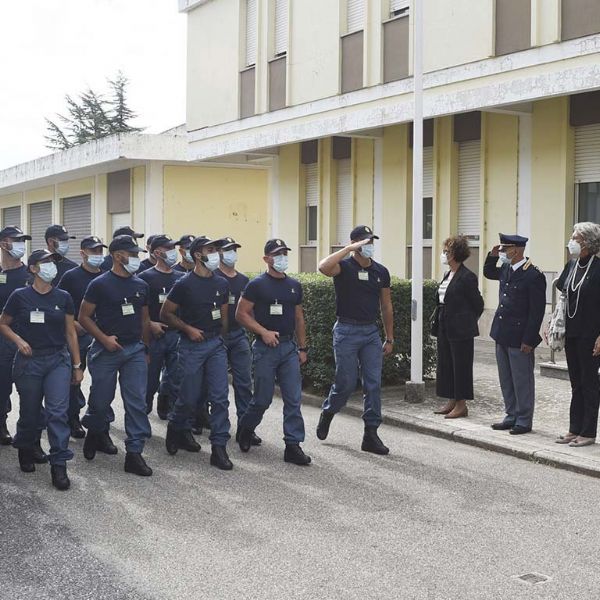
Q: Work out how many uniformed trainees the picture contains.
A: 13